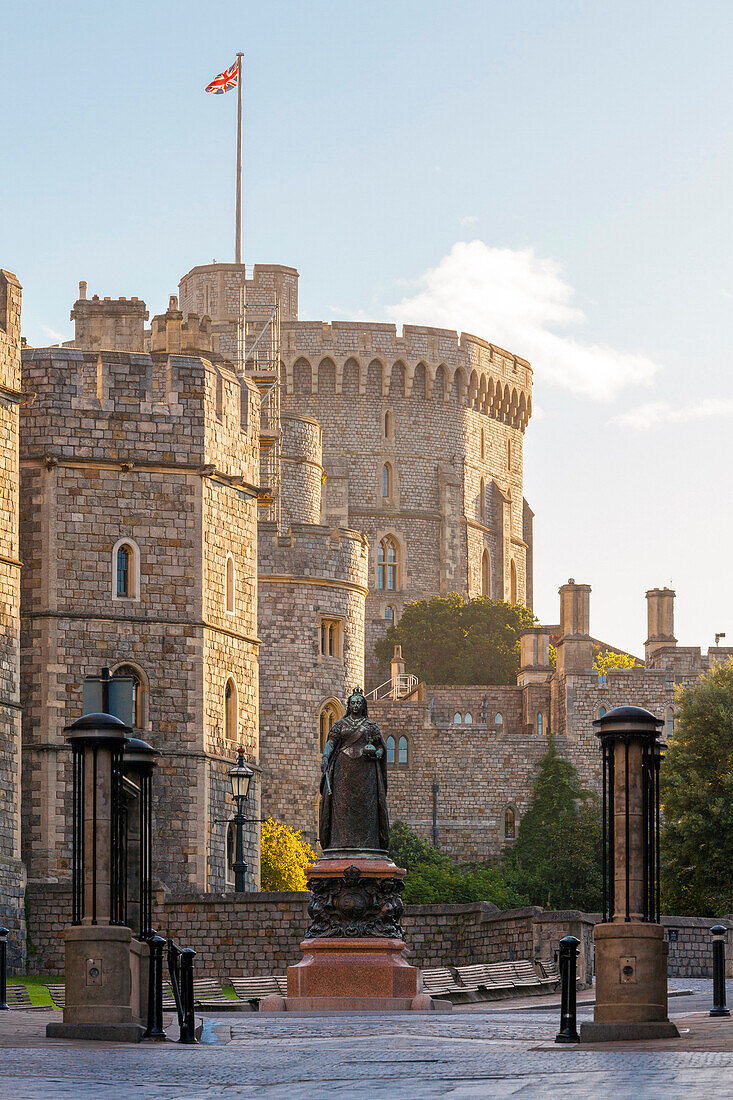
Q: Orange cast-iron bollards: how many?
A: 0